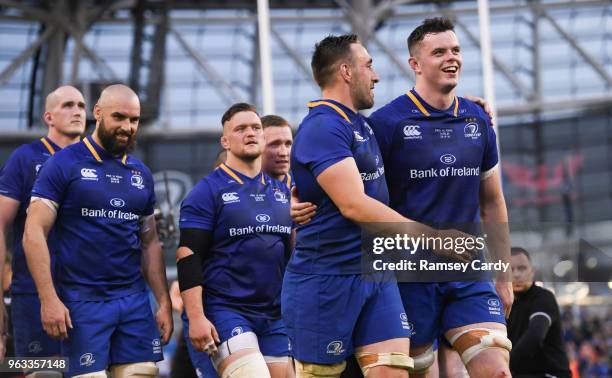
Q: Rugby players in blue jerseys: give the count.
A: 6